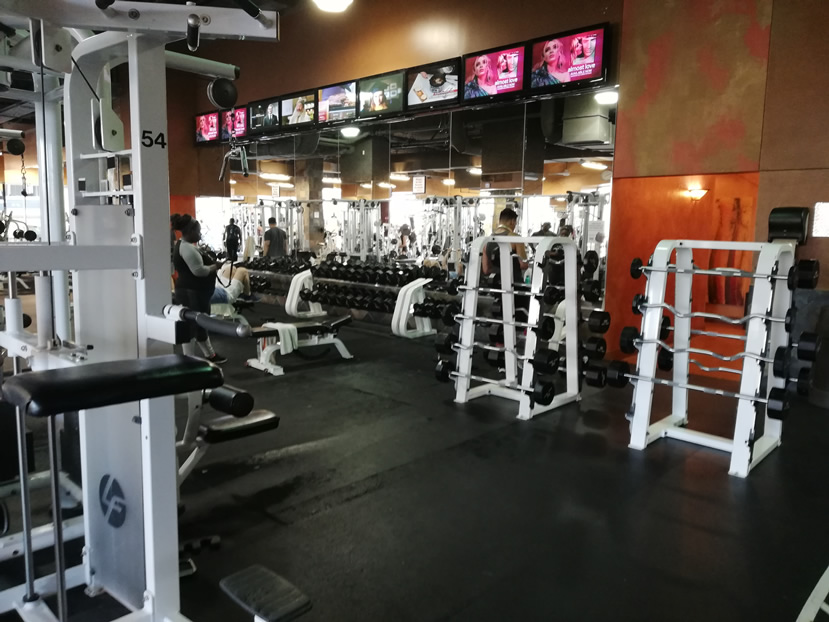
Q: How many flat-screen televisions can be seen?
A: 9